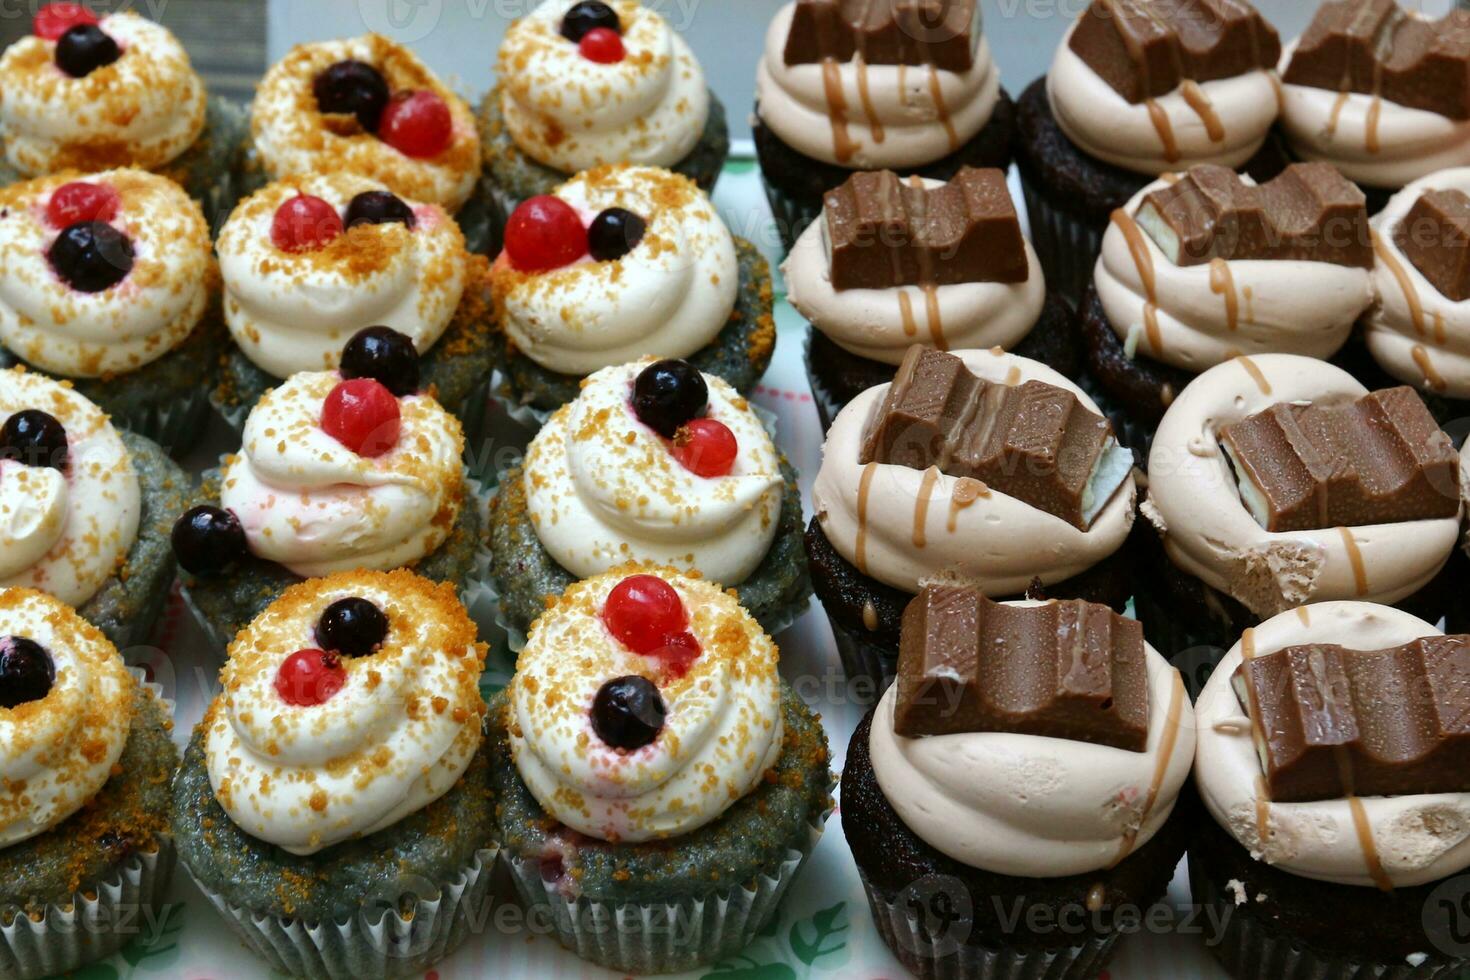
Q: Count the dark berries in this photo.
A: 13